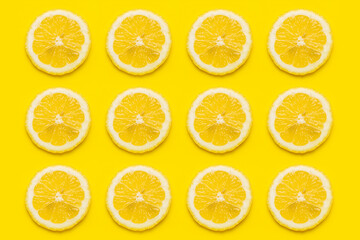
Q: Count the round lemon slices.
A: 12